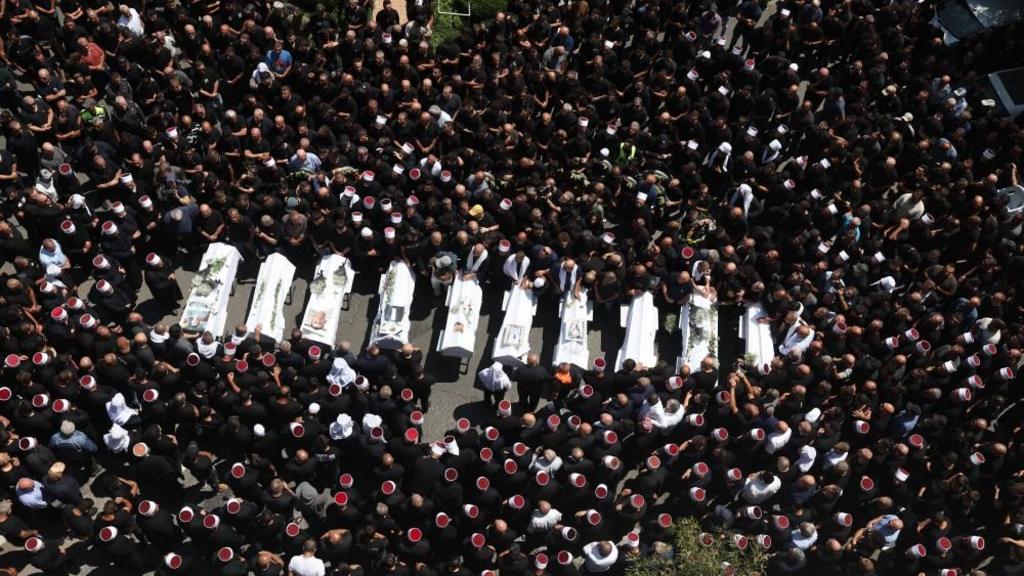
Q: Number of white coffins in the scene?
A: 10